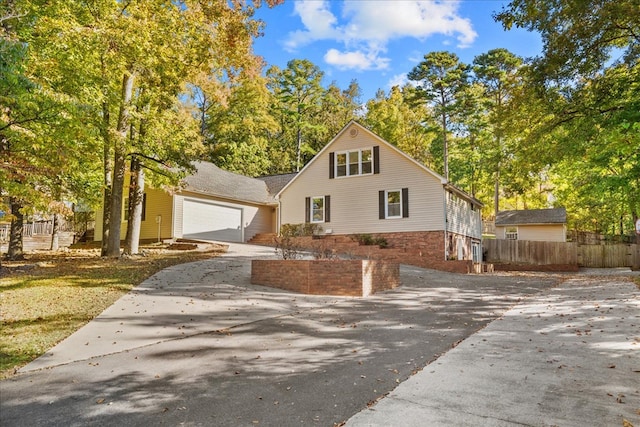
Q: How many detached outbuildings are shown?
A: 1